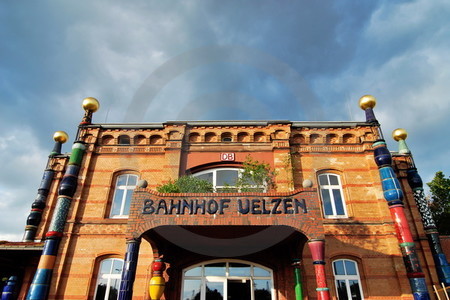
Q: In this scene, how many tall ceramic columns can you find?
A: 4